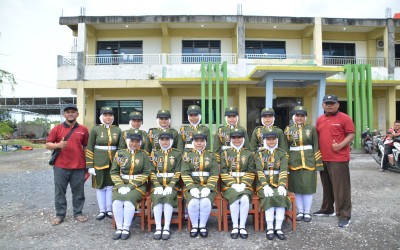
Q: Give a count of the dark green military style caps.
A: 12